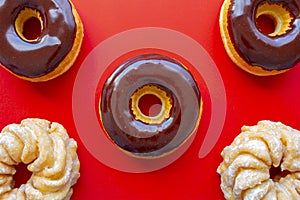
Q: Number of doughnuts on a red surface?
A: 5